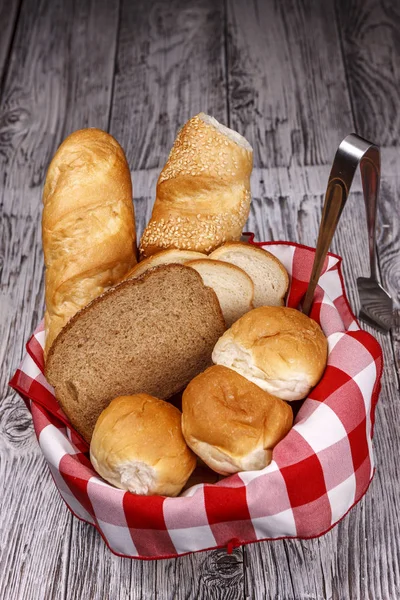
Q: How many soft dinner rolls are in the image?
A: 3